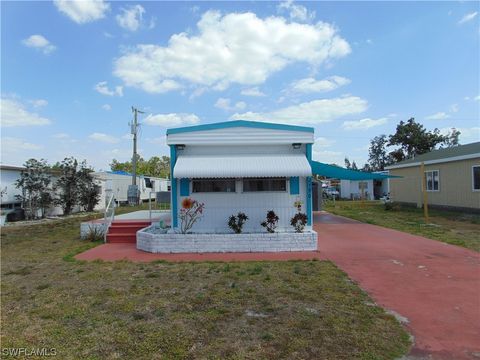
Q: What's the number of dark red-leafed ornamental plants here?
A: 3